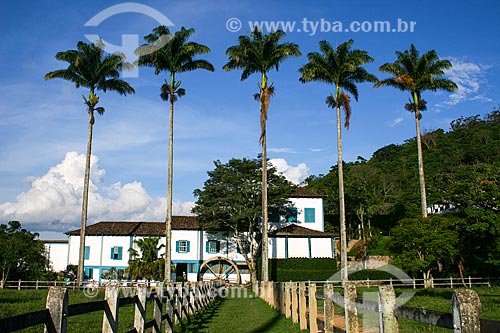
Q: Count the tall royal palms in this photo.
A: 5